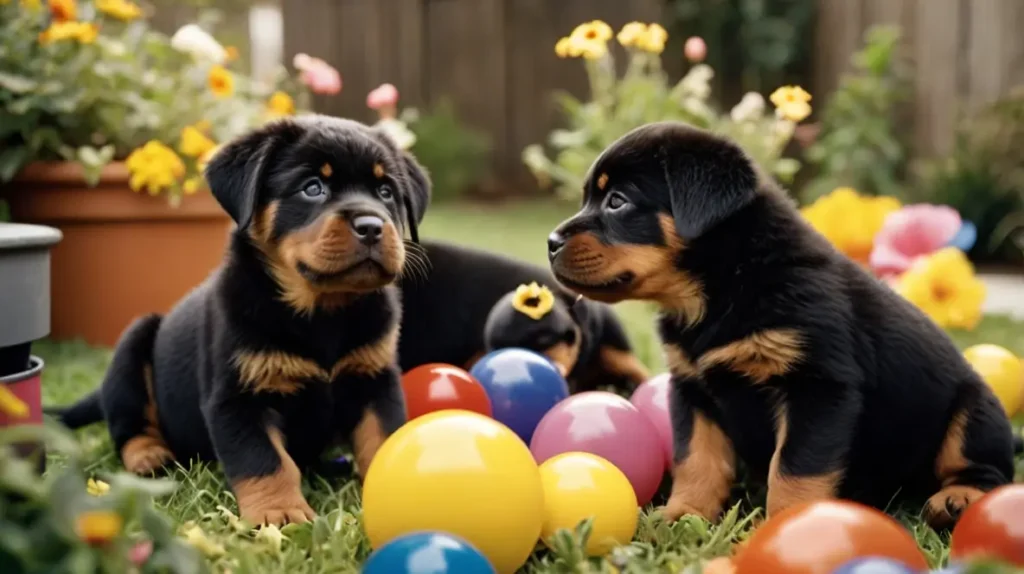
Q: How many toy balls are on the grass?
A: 11